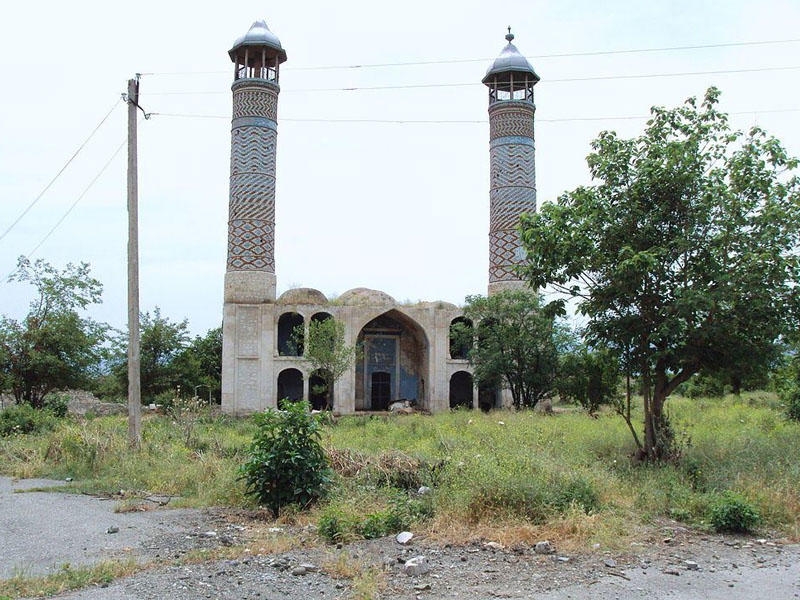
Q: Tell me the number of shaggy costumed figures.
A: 0